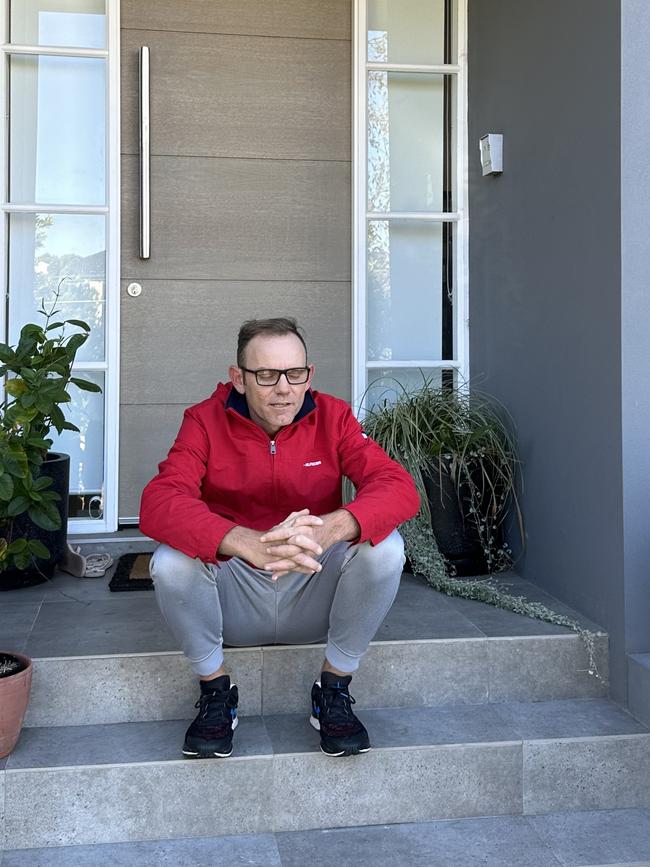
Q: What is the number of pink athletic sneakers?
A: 0